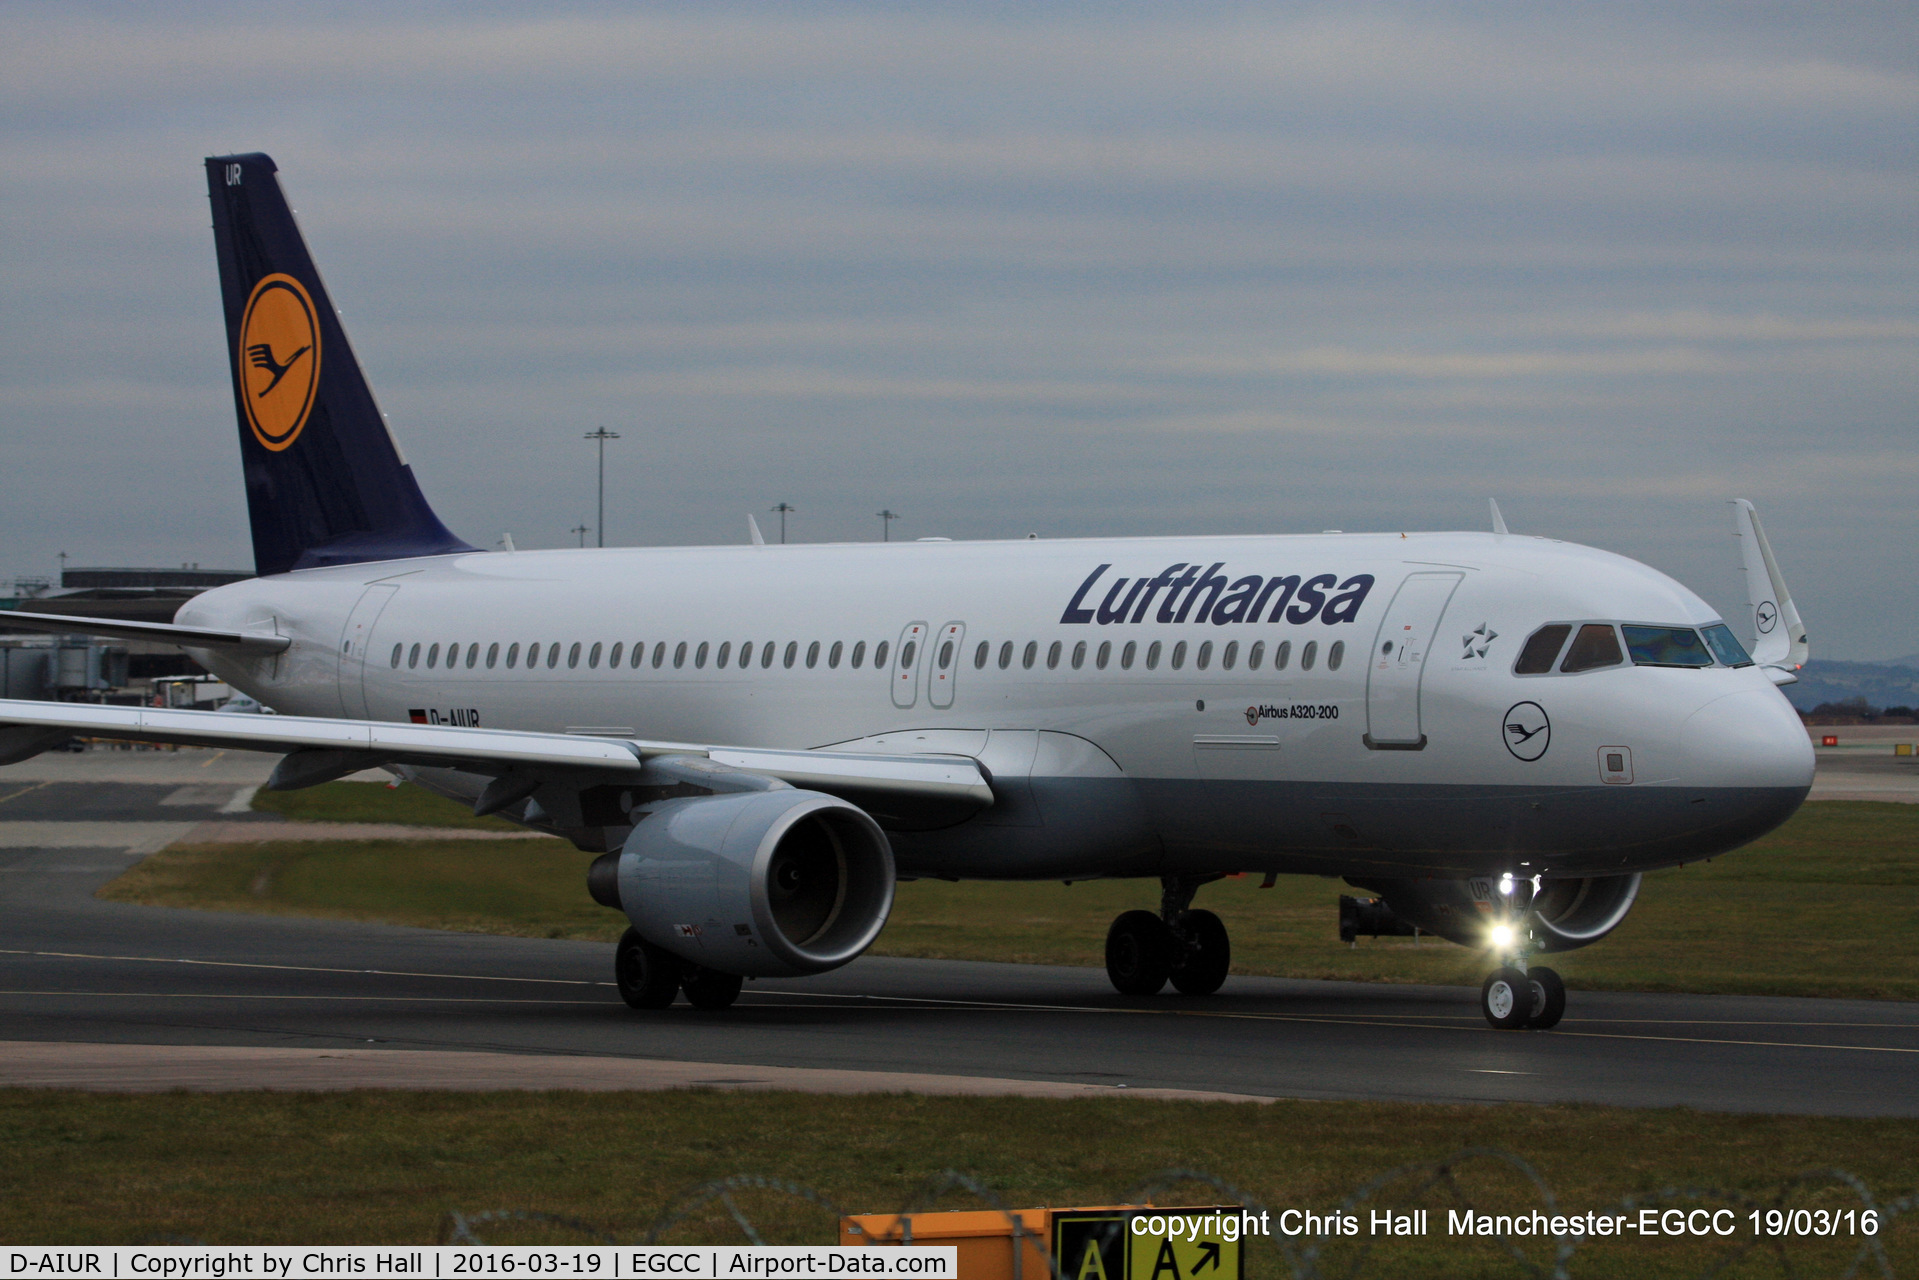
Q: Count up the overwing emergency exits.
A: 2